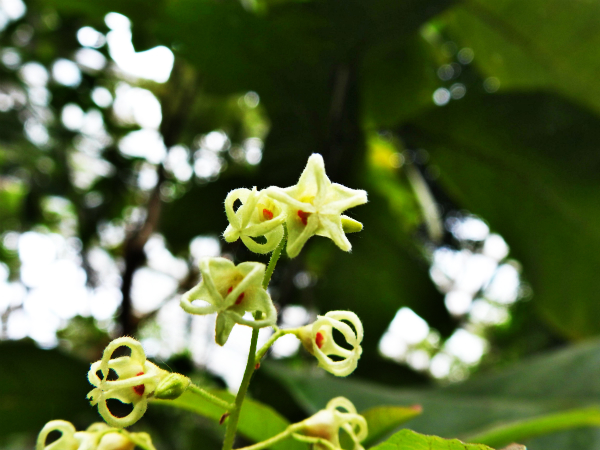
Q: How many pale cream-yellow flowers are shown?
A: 7